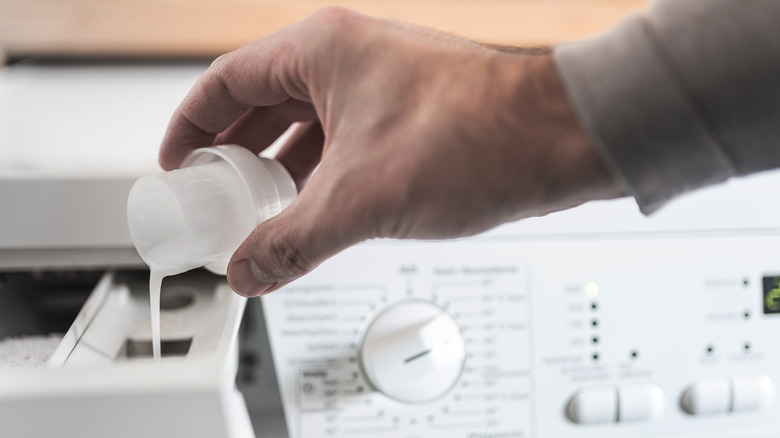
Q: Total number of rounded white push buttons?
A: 4